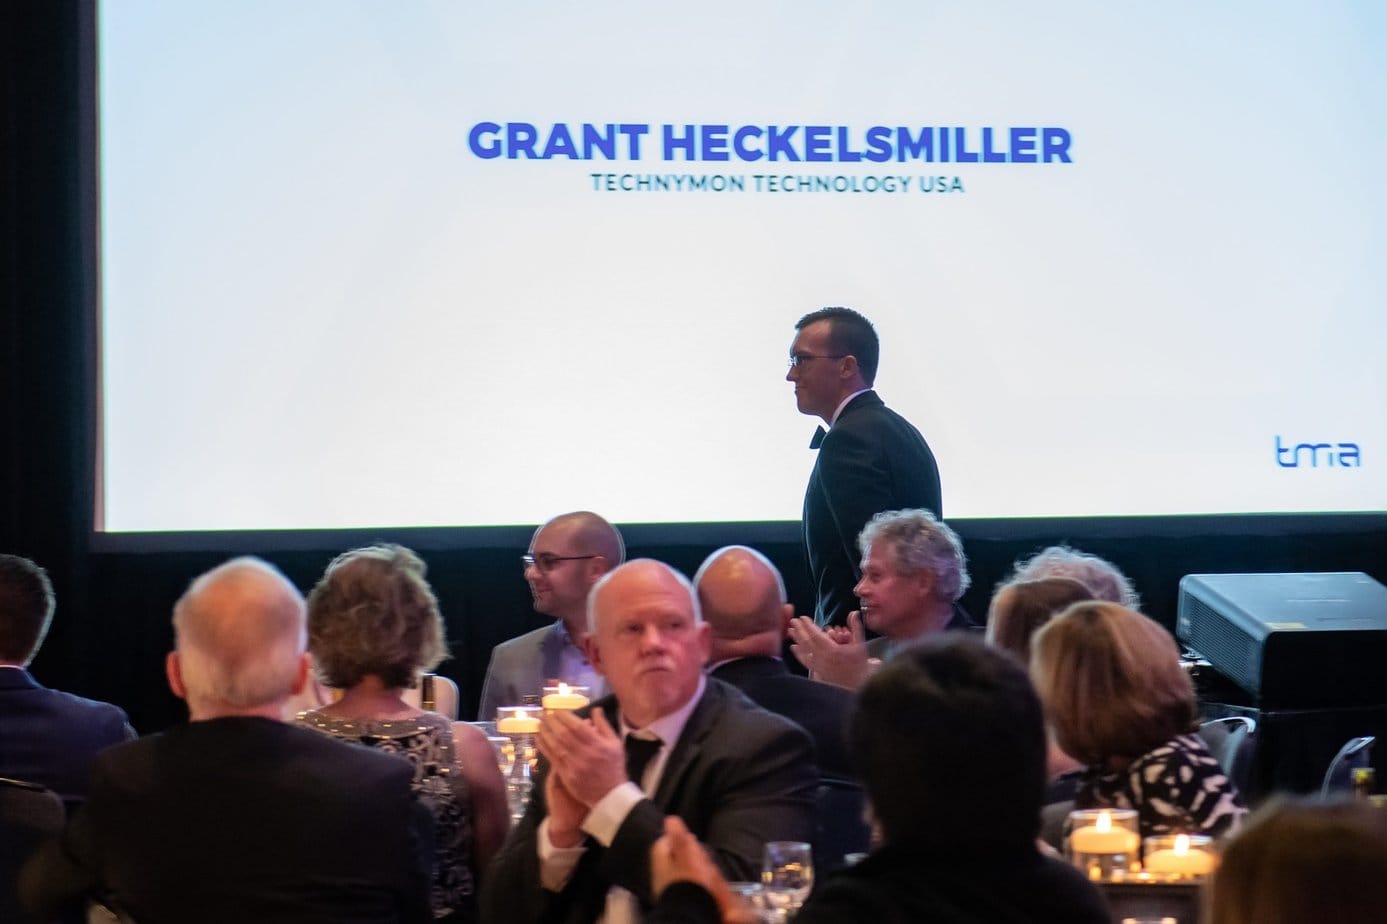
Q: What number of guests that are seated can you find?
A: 12